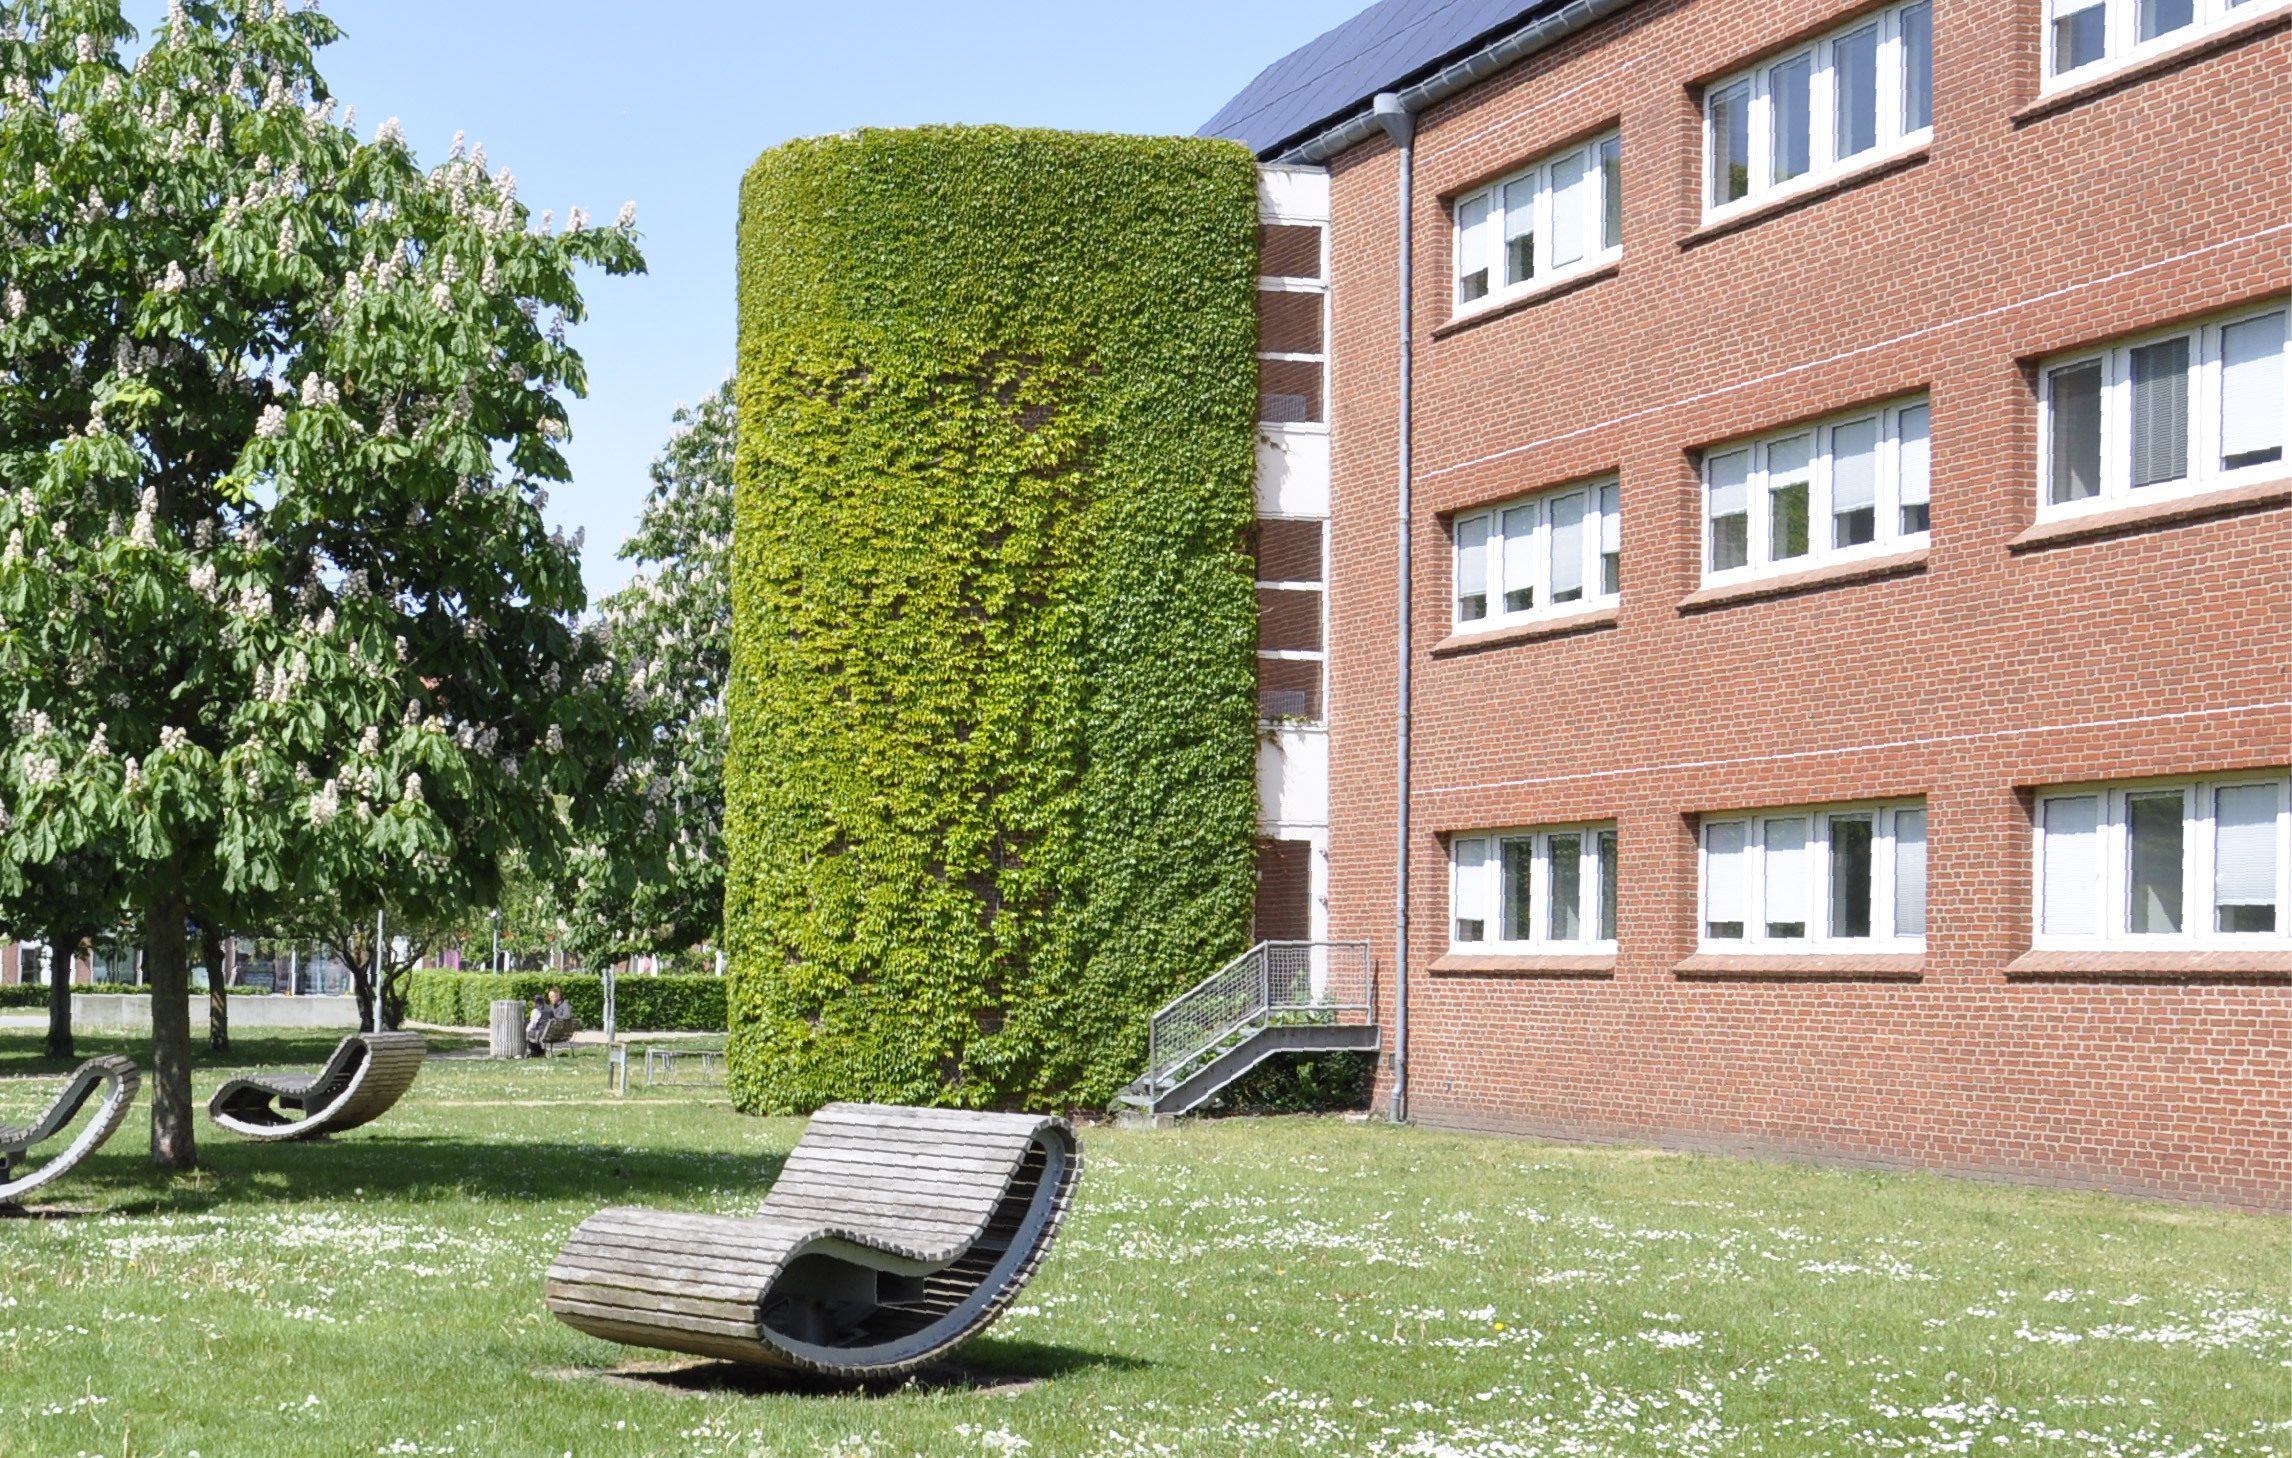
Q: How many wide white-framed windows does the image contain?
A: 9